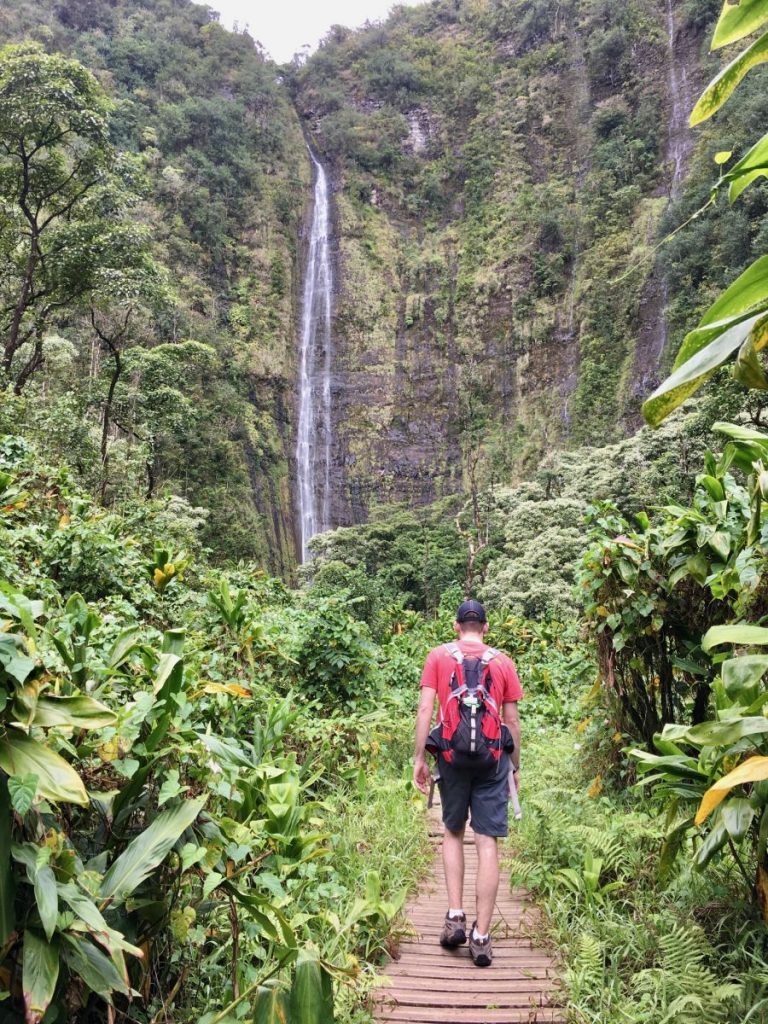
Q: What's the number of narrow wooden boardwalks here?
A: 1